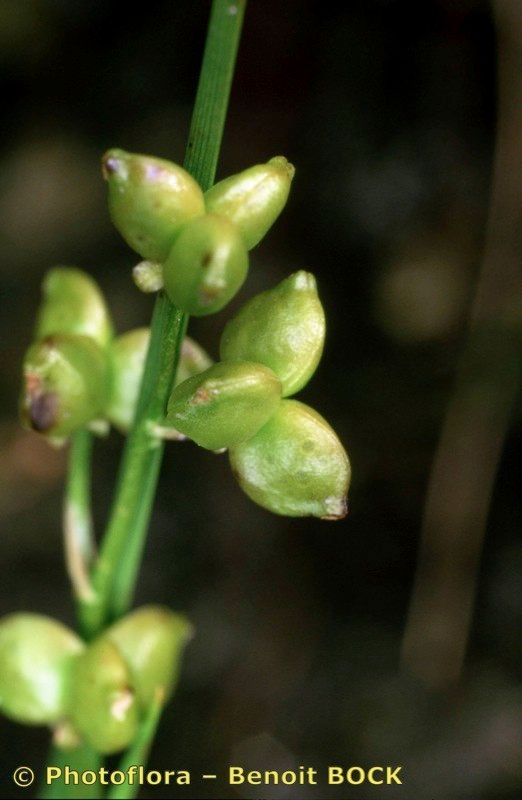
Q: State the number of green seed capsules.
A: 12